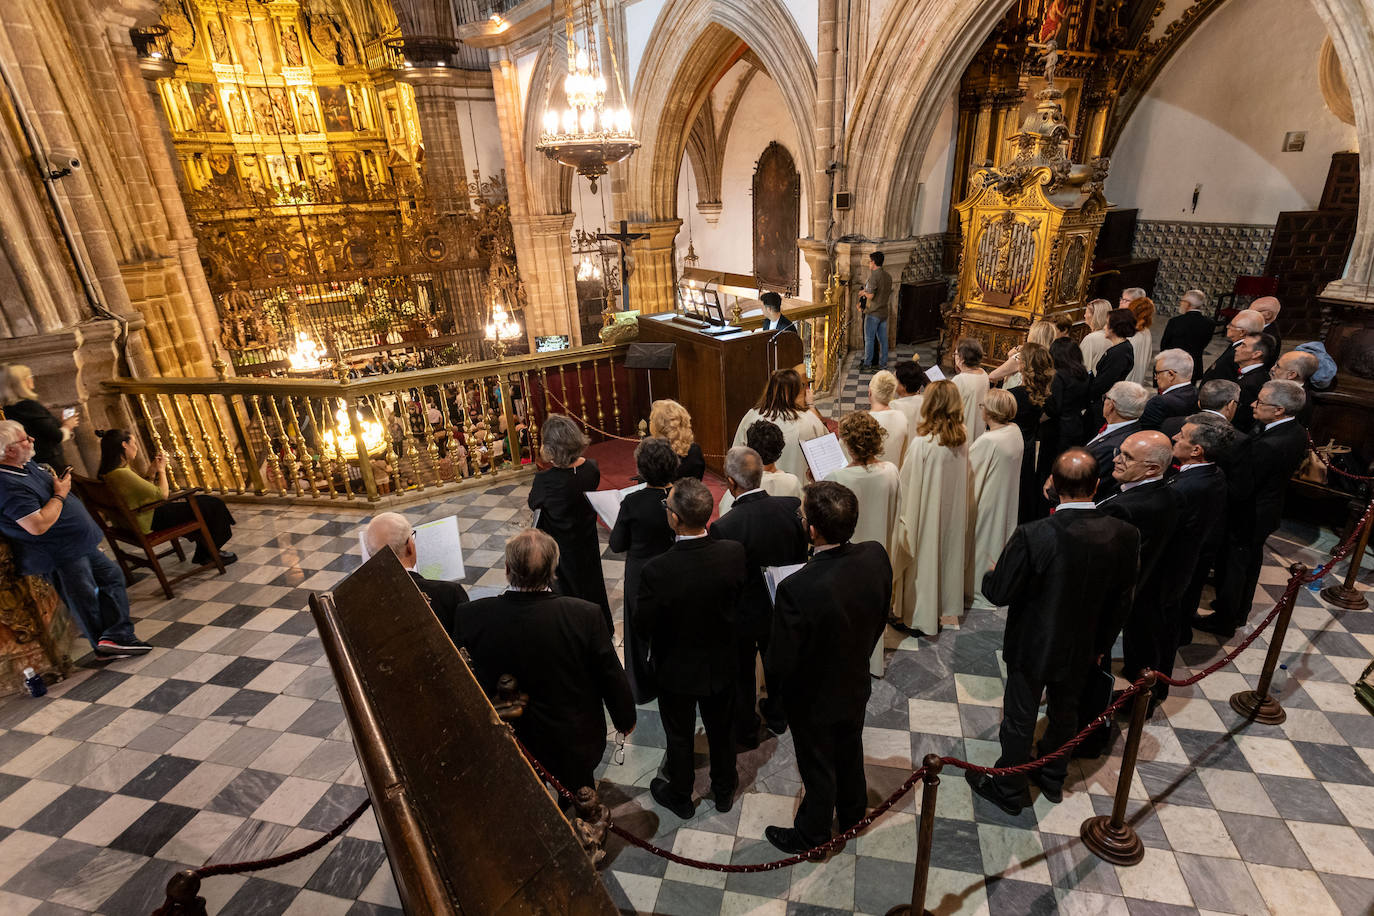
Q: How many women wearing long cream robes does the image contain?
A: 11